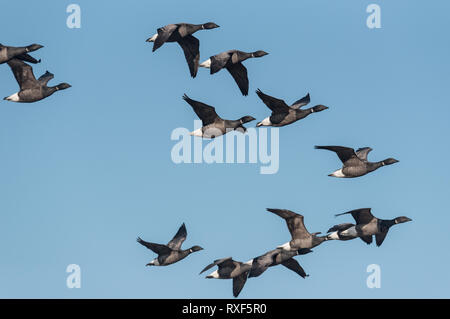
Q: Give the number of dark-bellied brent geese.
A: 13